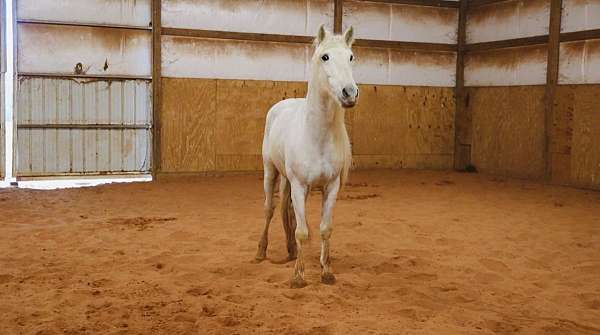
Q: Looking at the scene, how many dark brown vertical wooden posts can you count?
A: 4